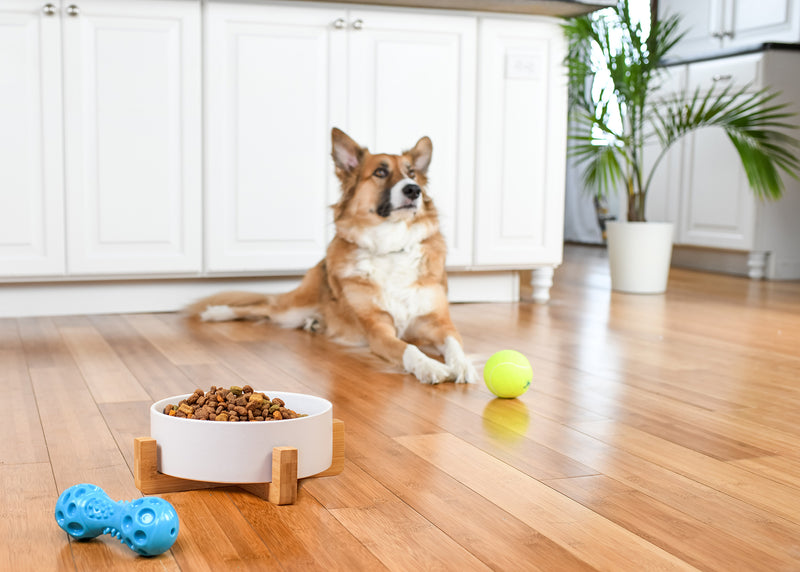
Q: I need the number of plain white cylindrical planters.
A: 1